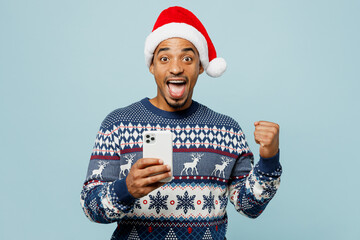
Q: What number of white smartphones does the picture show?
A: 1